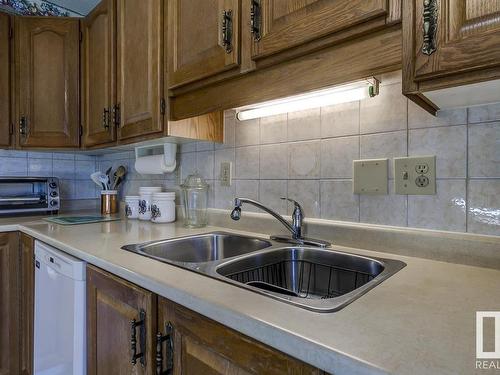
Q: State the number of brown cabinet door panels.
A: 11